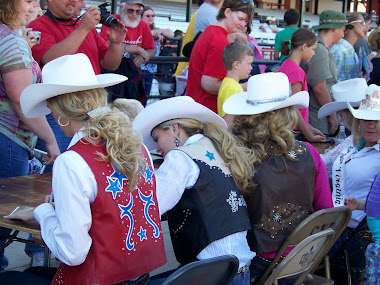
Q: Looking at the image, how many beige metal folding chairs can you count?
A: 2